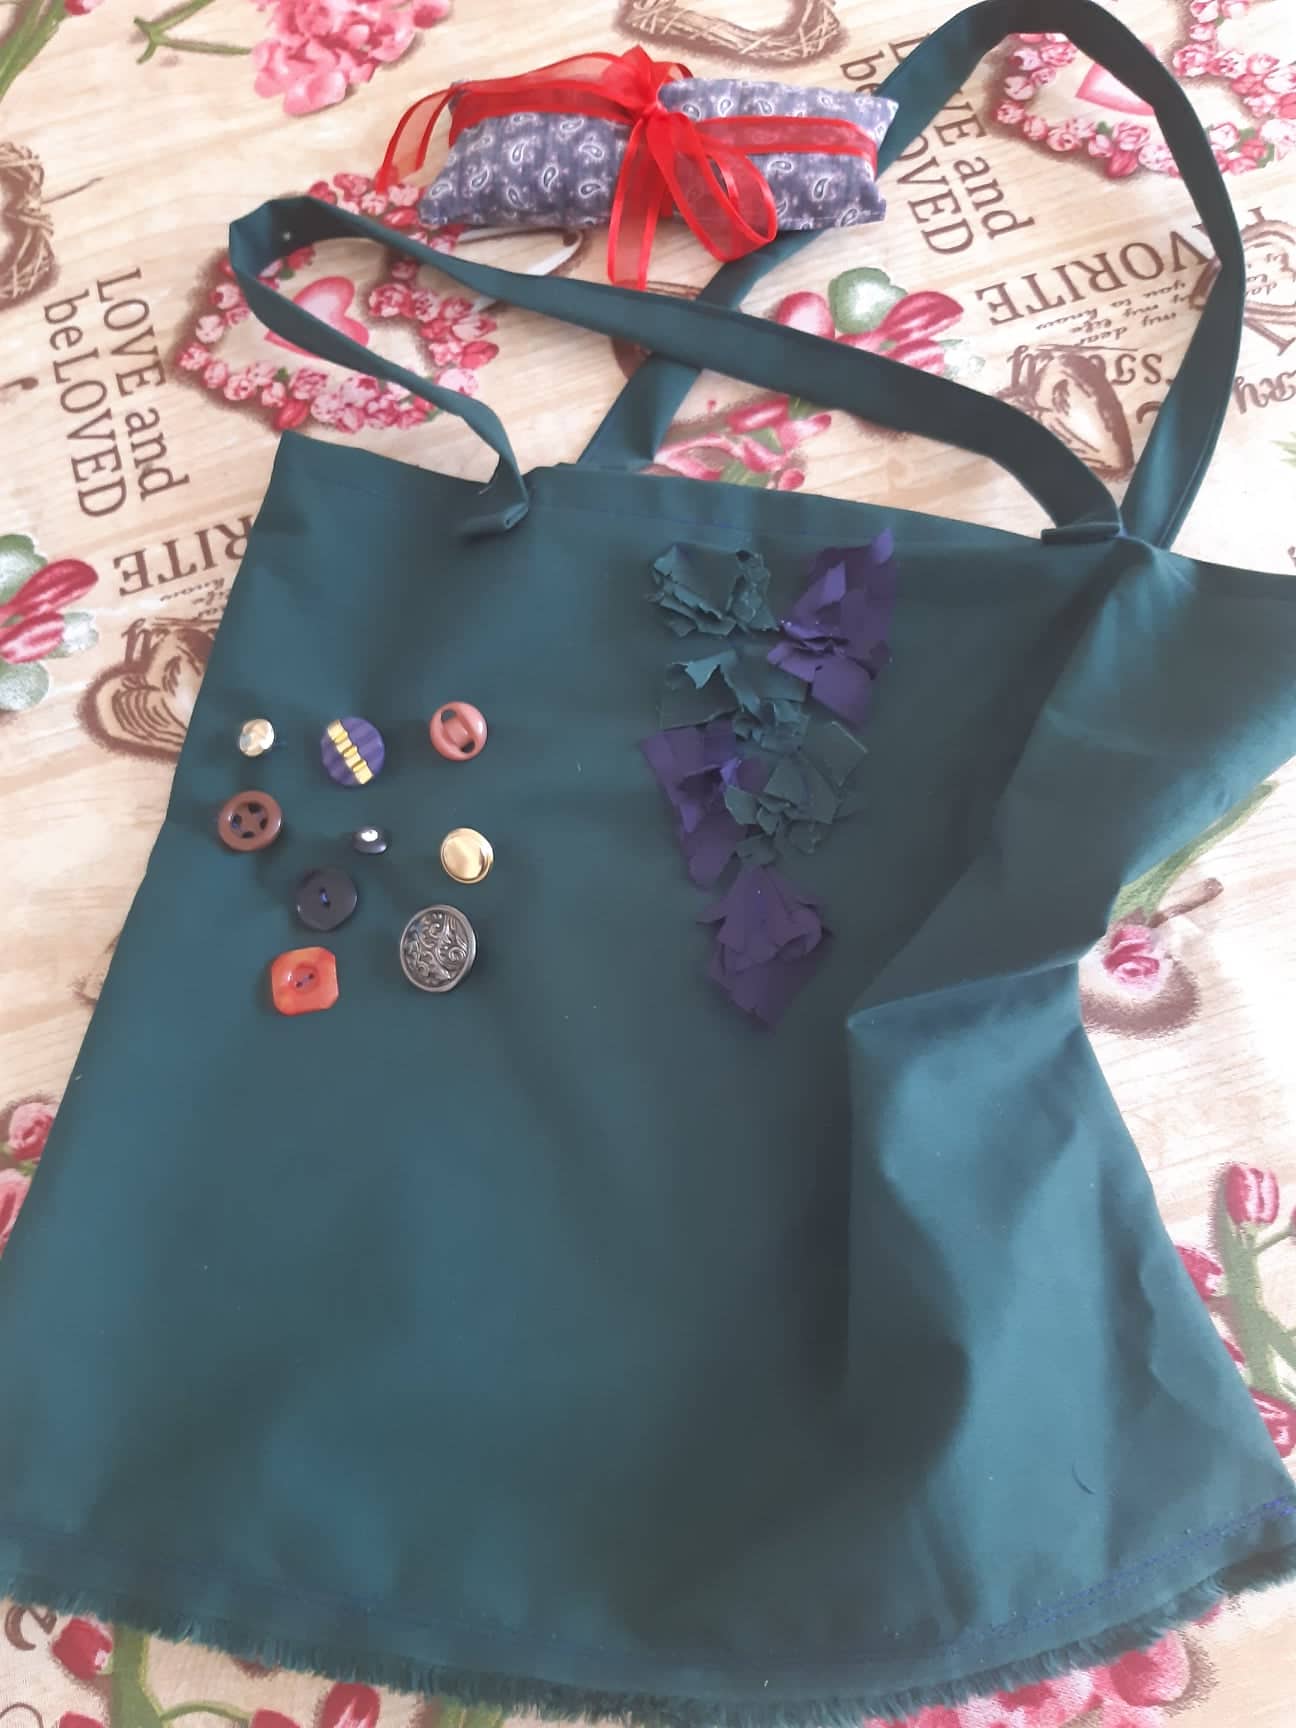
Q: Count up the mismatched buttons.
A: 9